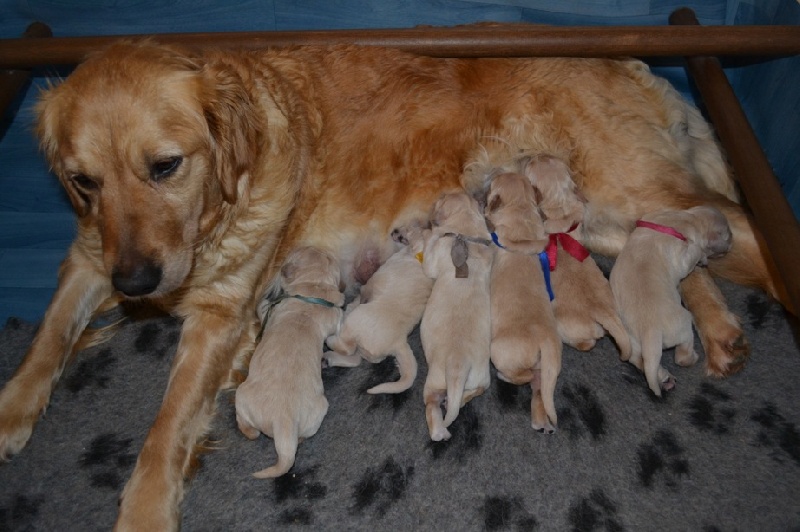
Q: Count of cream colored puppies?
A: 6